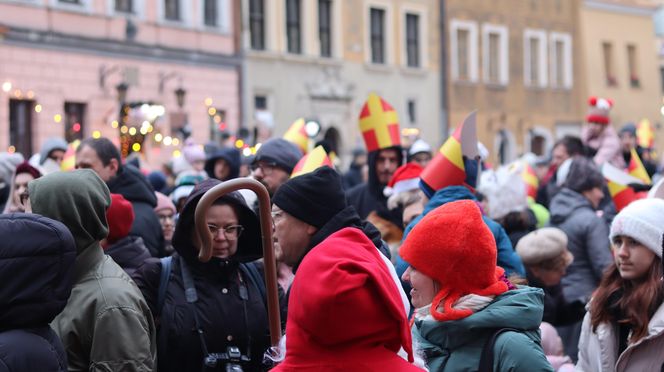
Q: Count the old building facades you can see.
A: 4